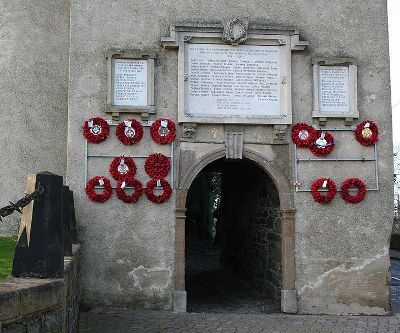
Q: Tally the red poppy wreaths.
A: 13